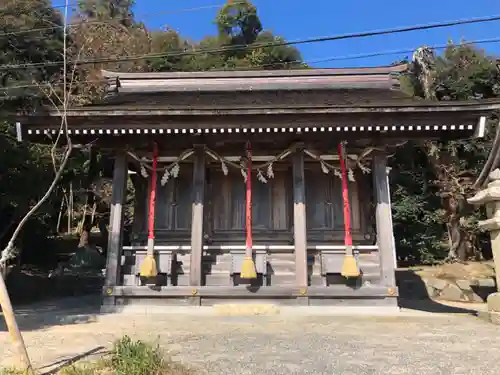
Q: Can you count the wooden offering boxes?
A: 3